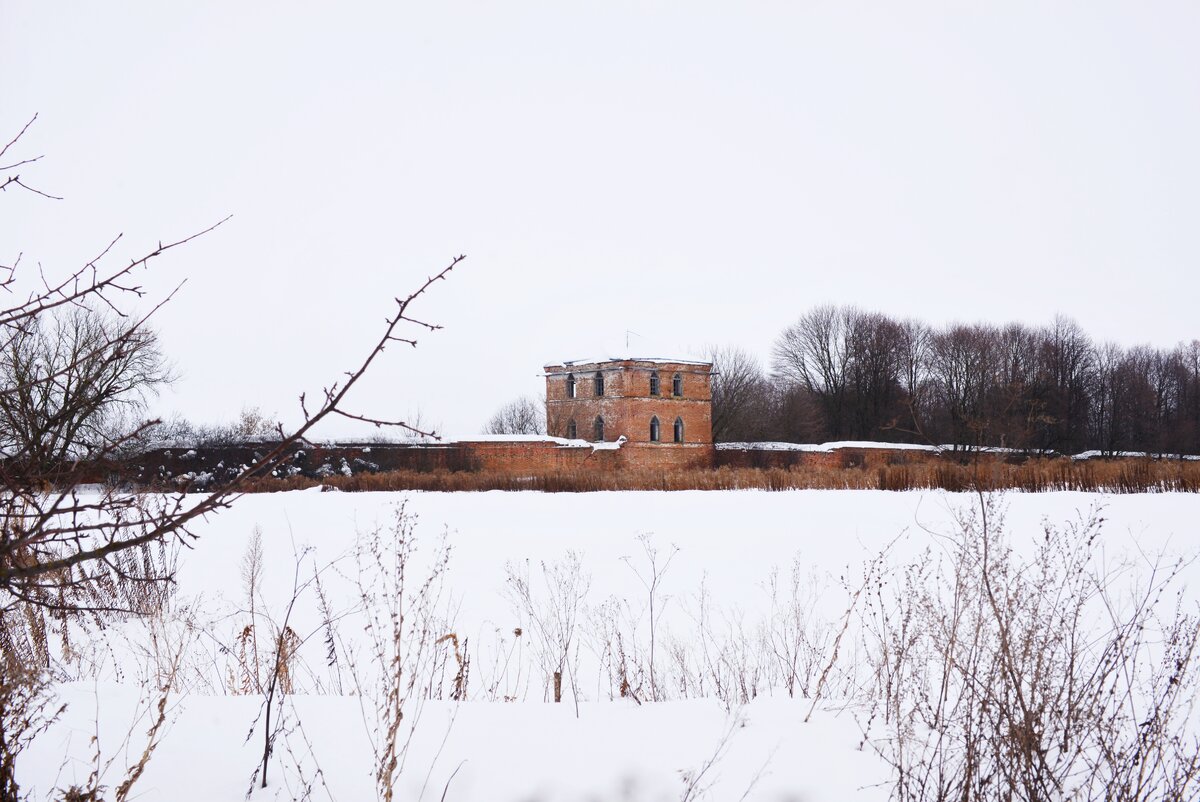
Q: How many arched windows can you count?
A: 8